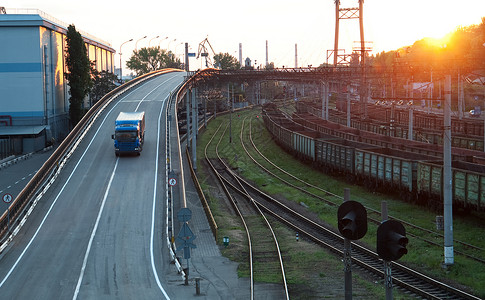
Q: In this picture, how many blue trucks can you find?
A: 1